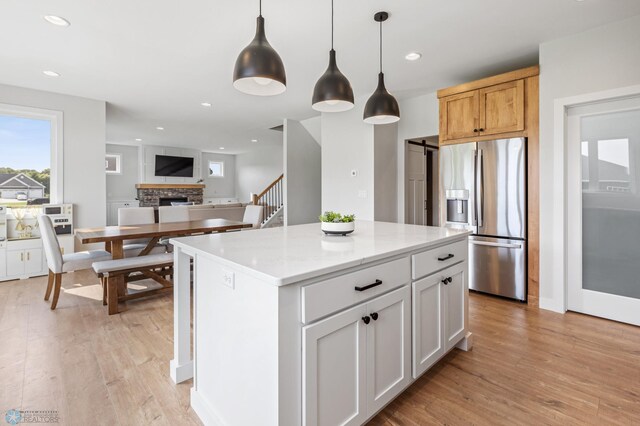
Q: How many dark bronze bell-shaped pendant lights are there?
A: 3